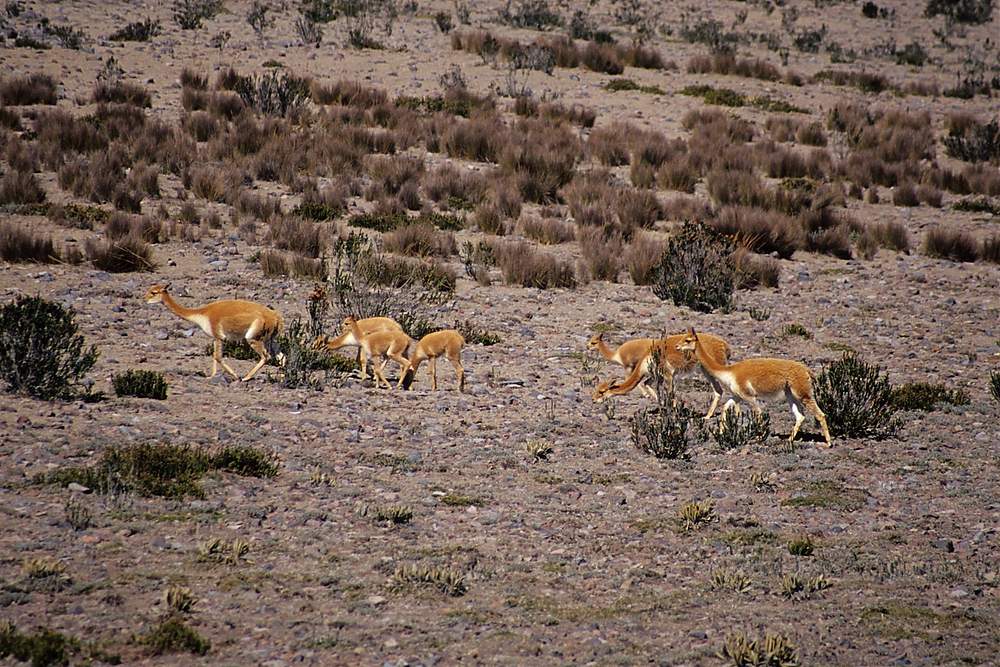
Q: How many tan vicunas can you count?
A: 7